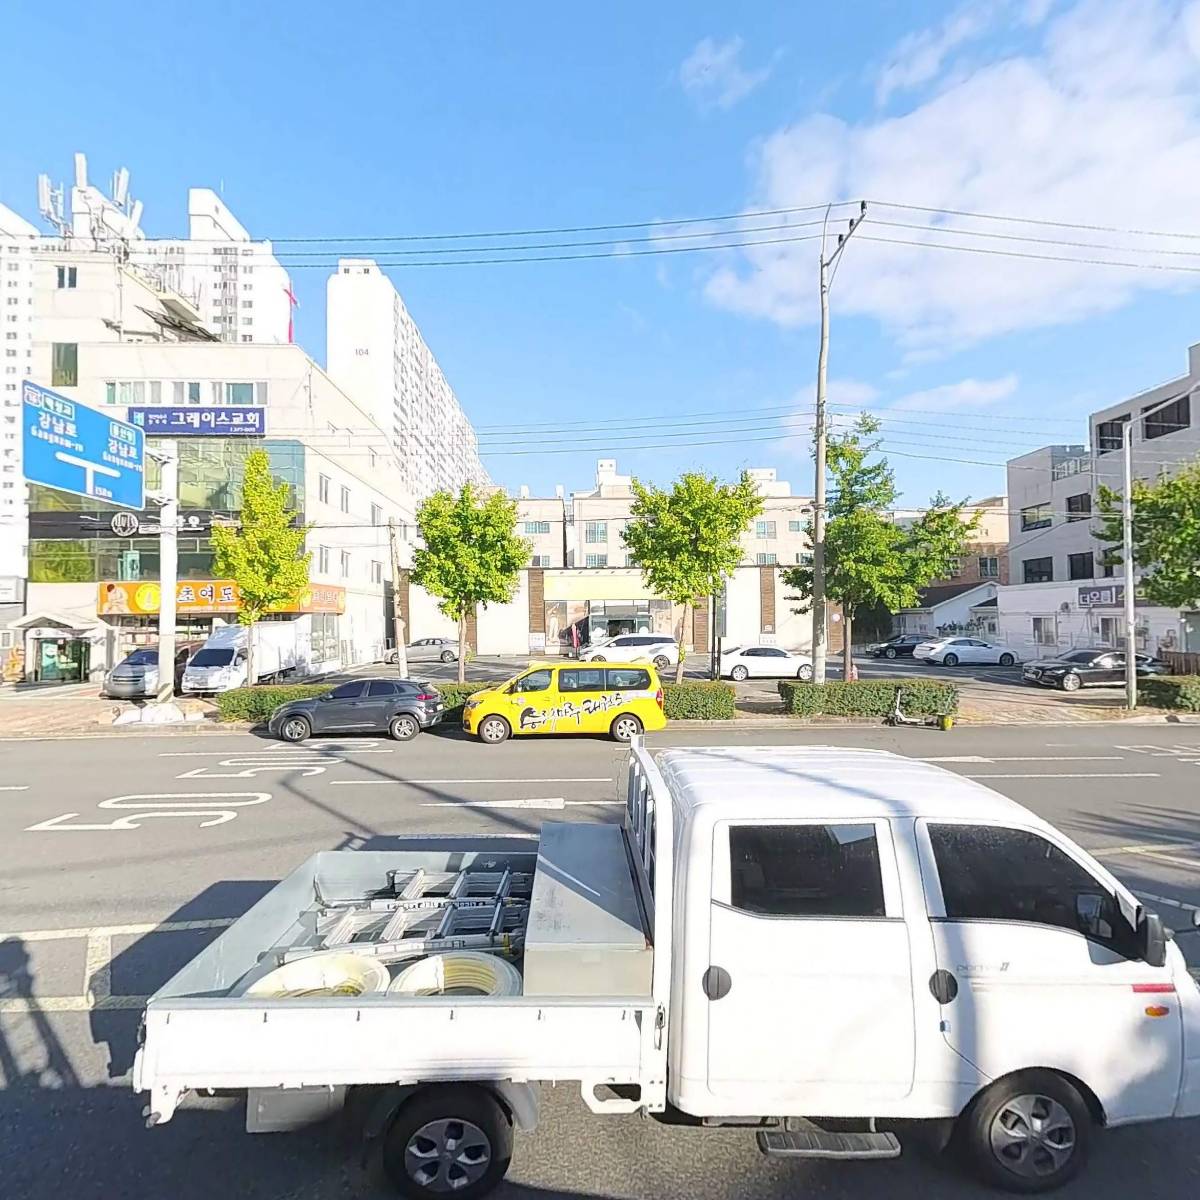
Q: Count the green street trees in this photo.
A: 5